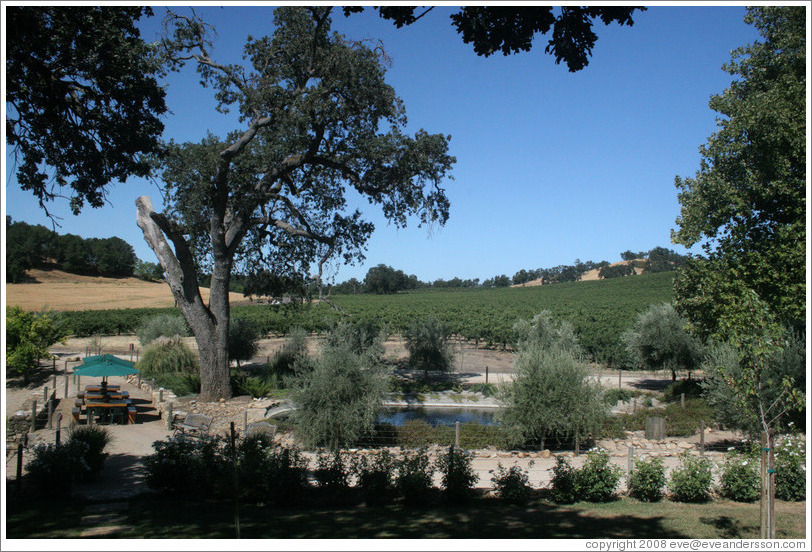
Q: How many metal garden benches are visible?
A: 2